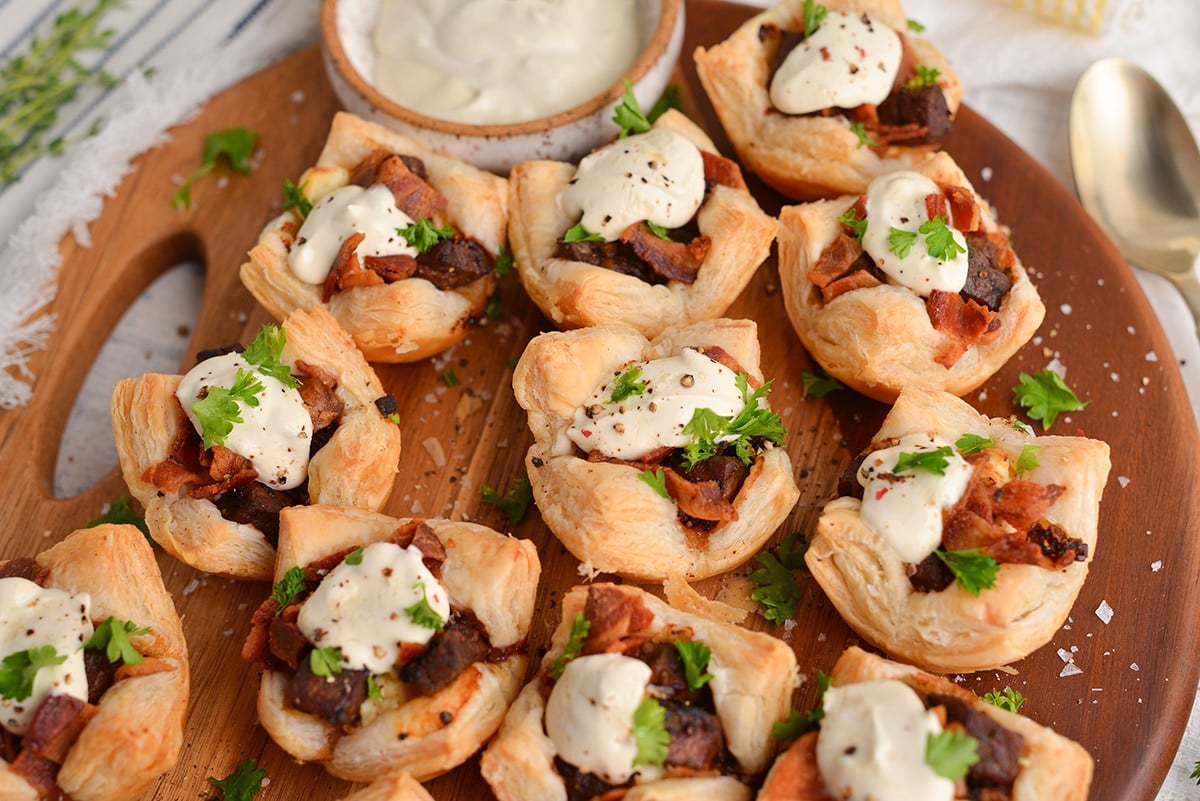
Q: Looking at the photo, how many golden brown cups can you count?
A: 11